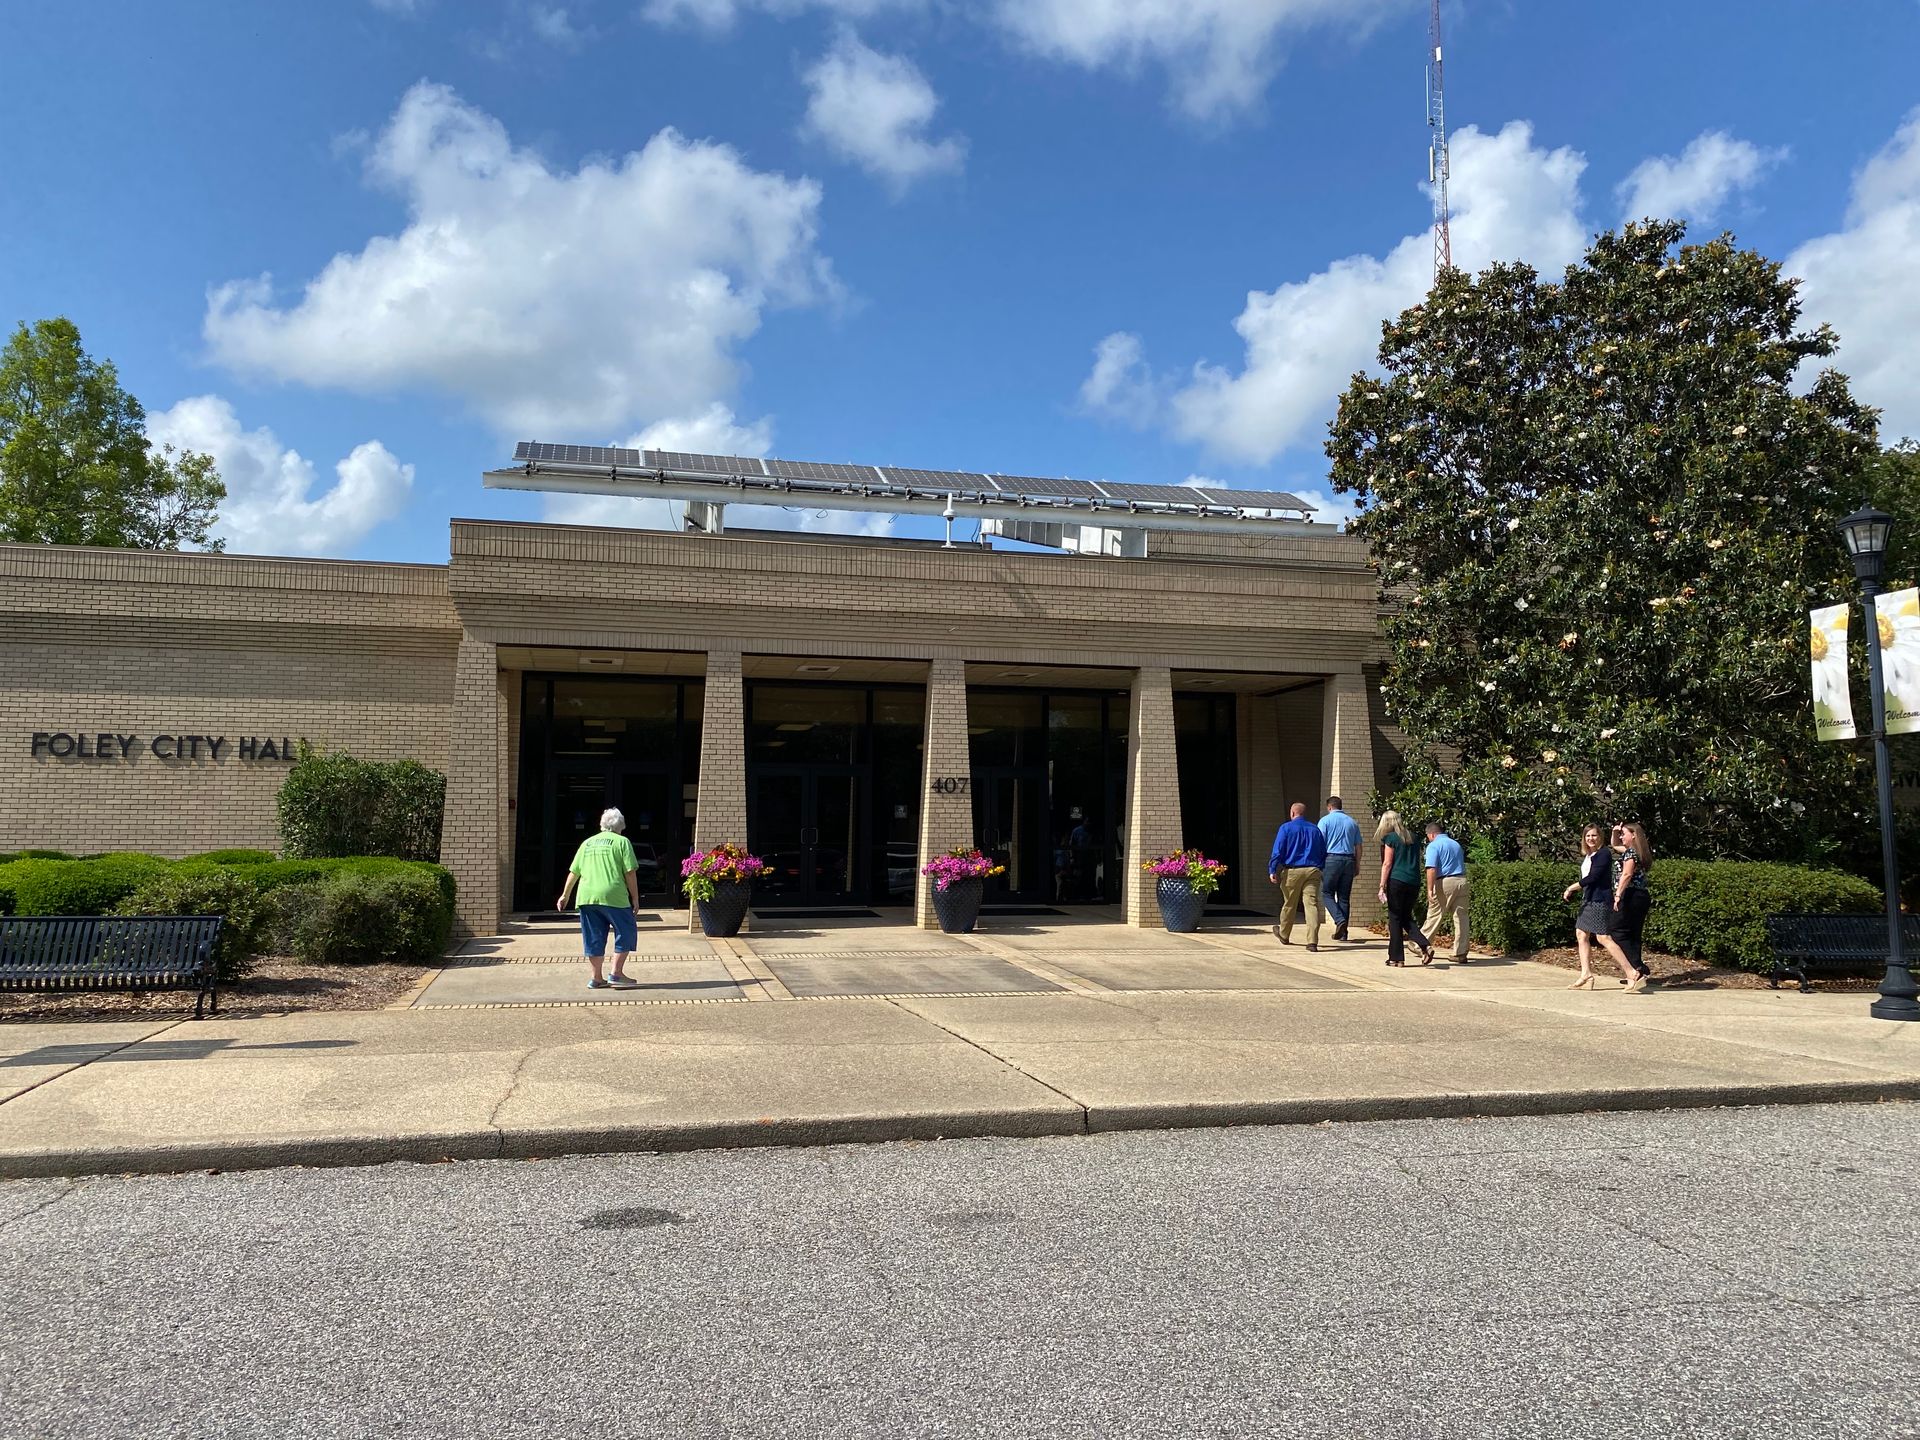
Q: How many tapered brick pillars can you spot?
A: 5